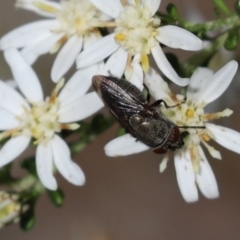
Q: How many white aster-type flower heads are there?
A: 4